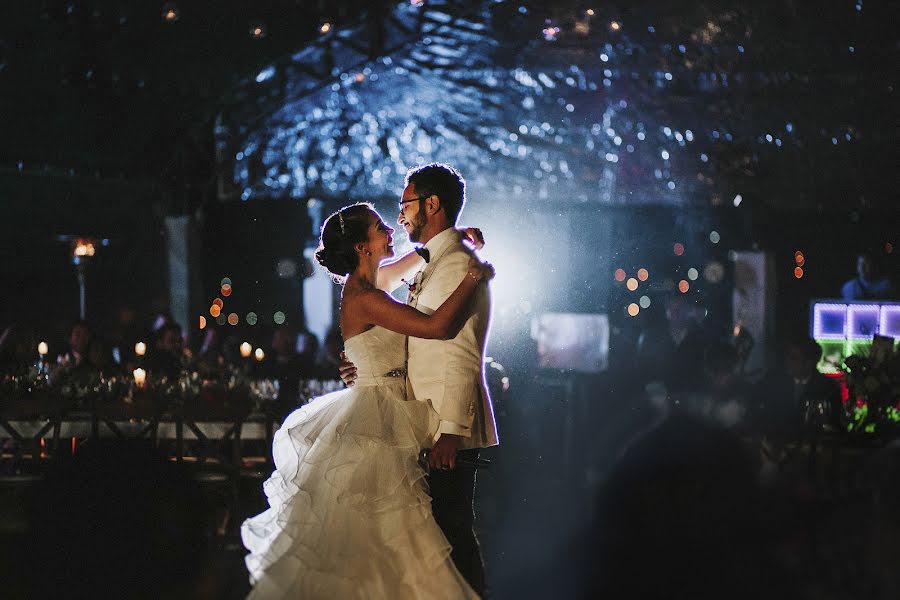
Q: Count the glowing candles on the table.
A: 5